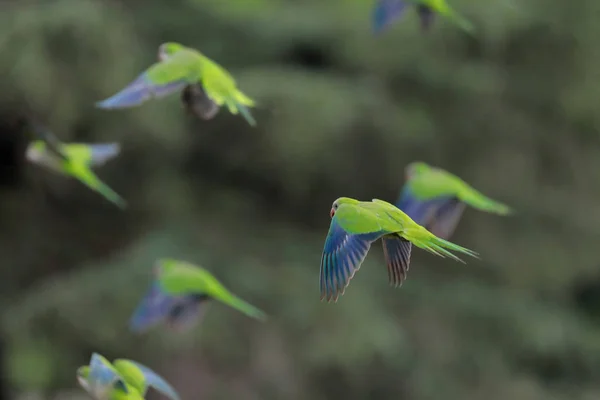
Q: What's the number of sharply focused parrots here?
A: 1